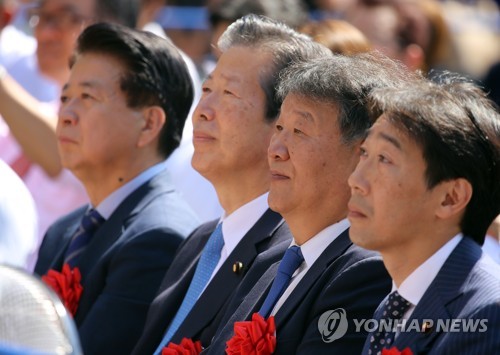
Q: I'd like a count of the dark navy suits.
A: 4